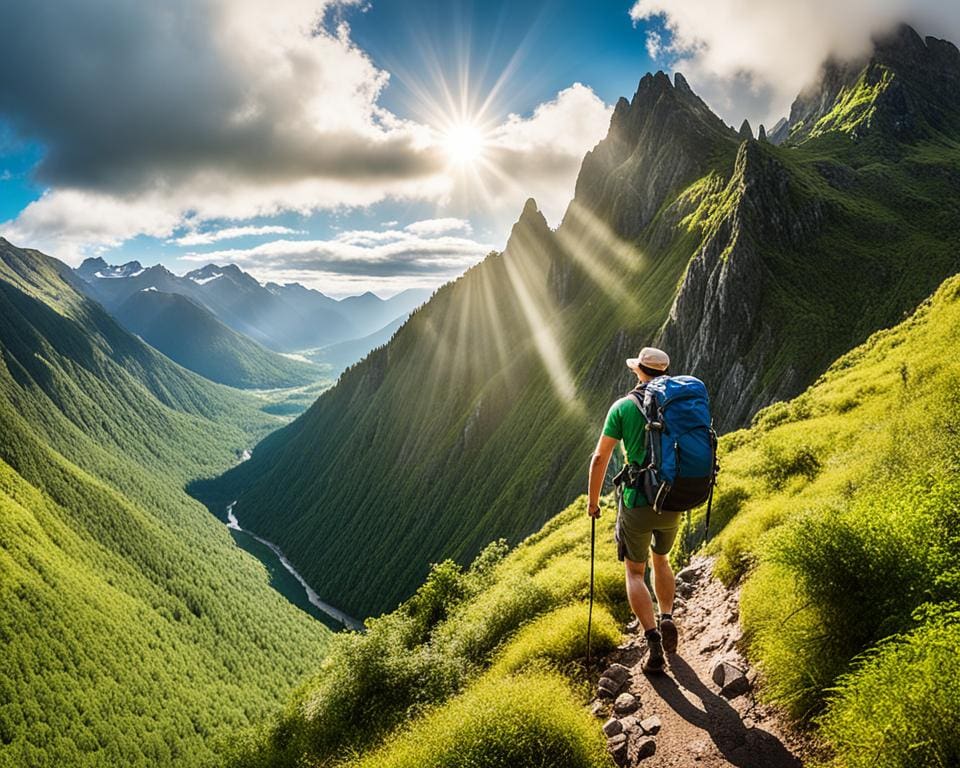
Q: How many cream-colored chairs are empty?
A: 0